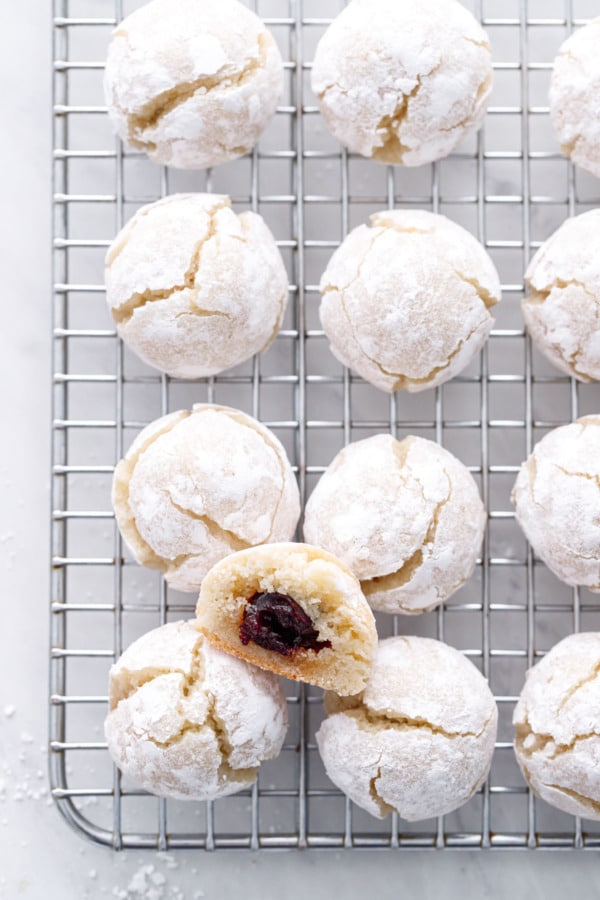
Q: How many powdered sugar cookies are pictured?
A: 13